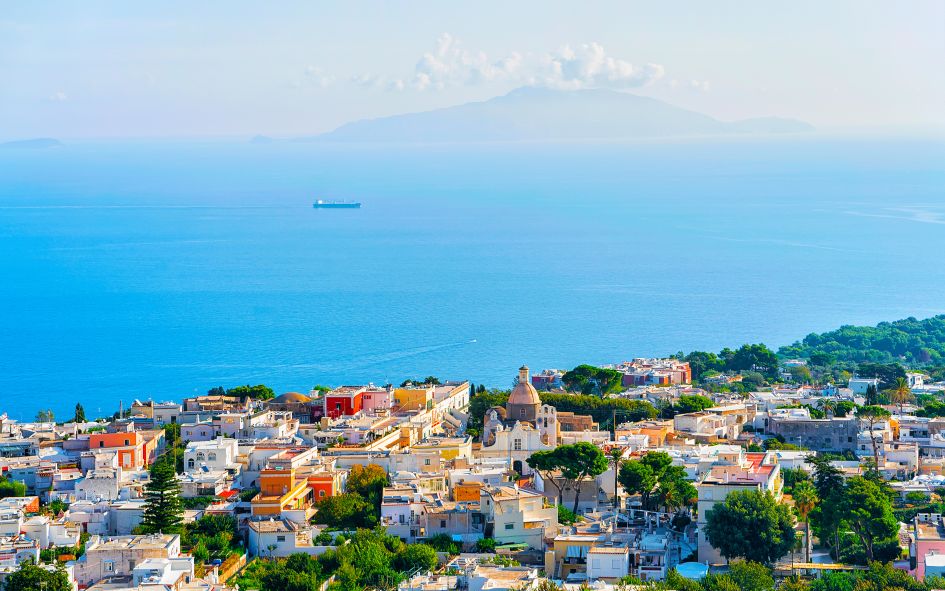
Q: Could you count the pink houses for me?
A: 2